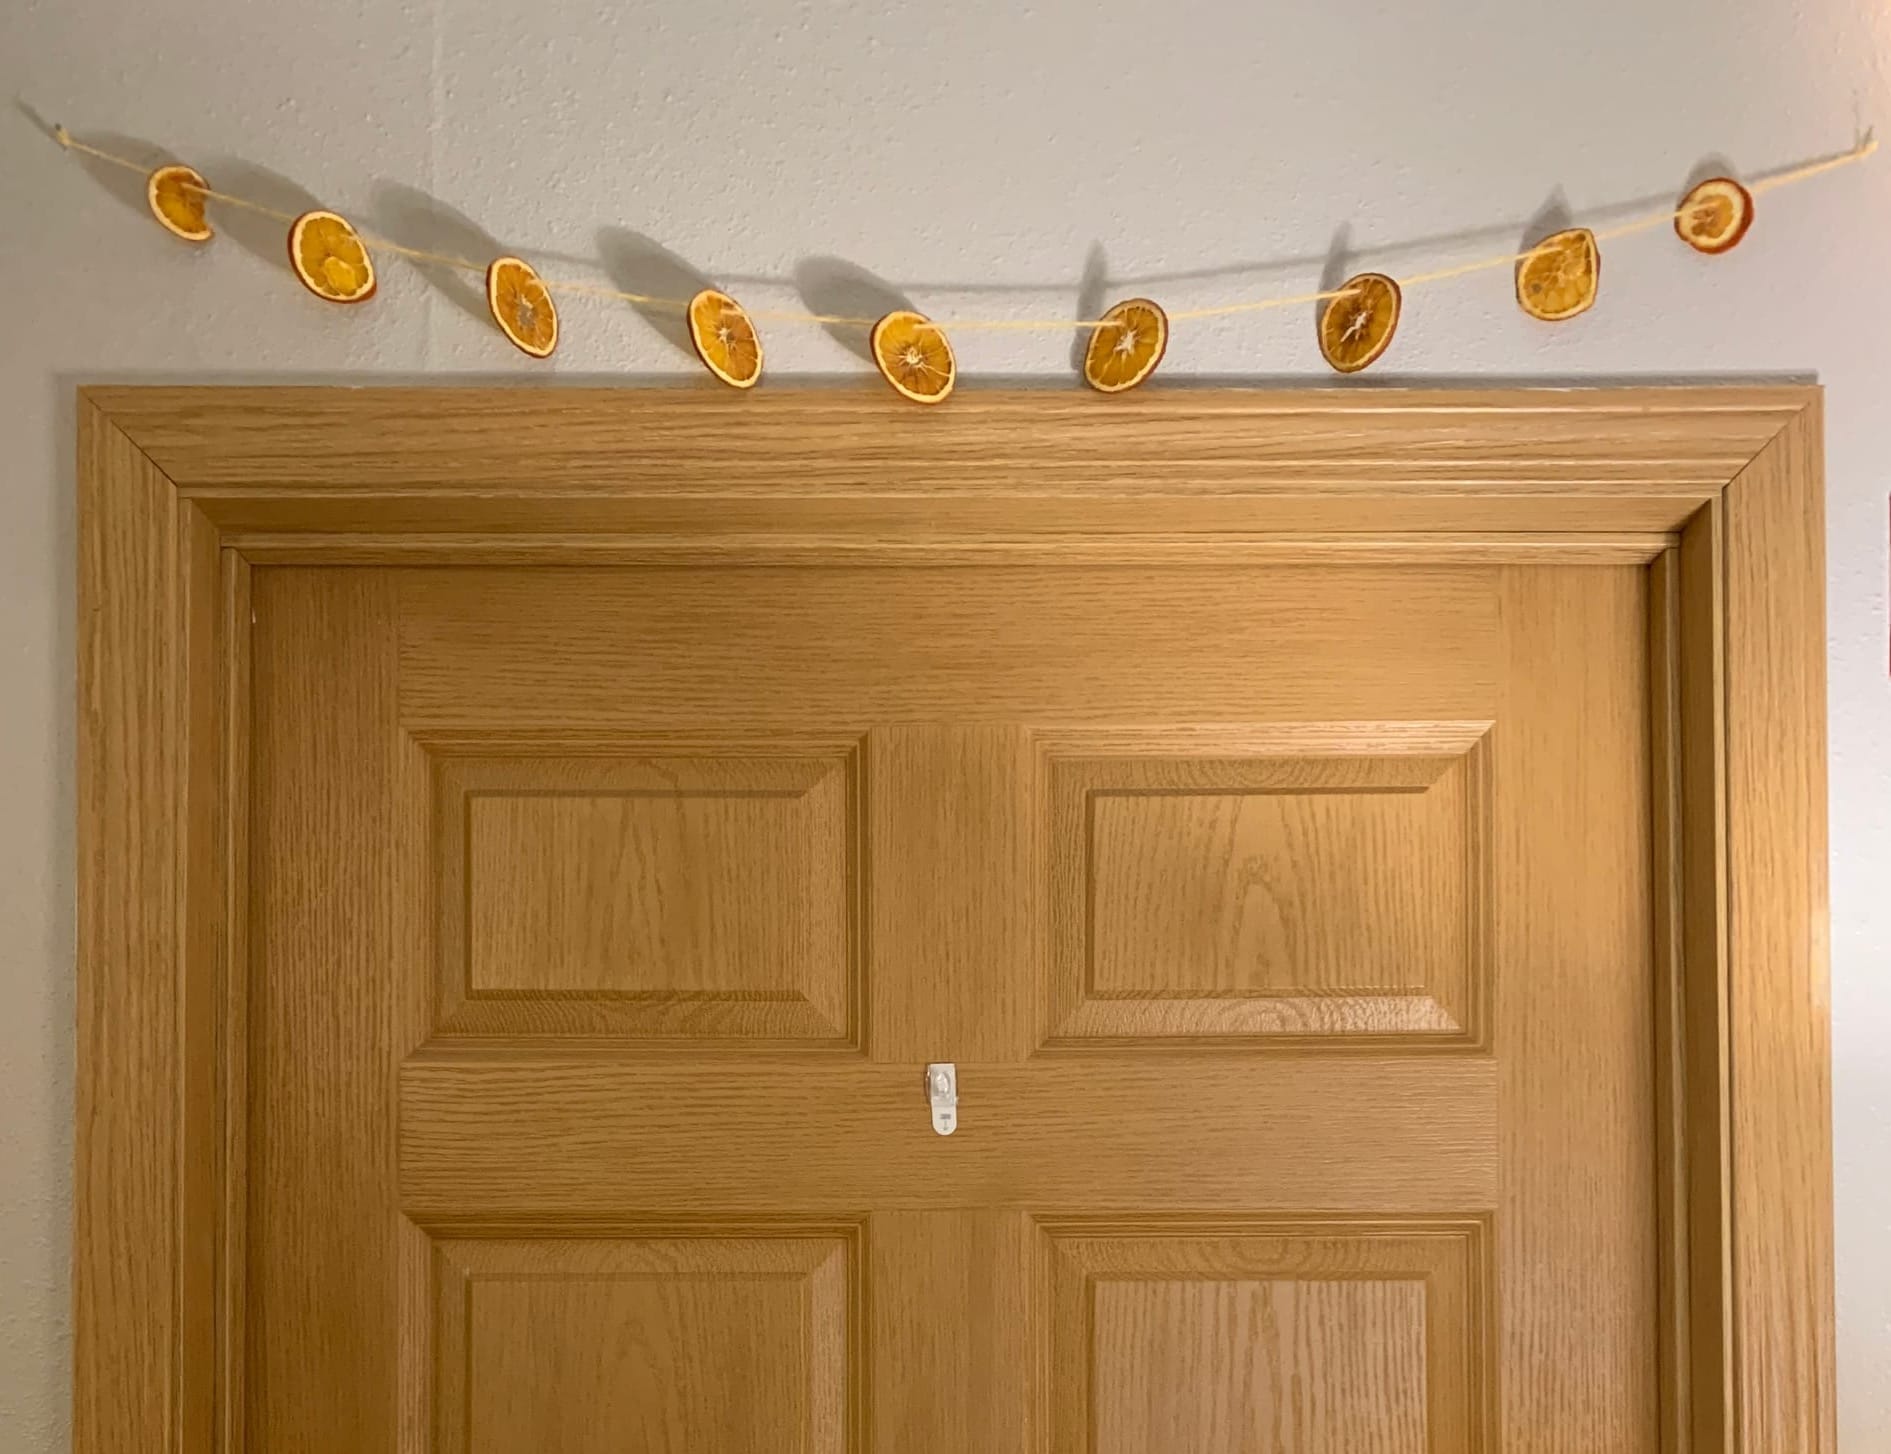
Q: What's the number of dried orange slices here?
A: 9